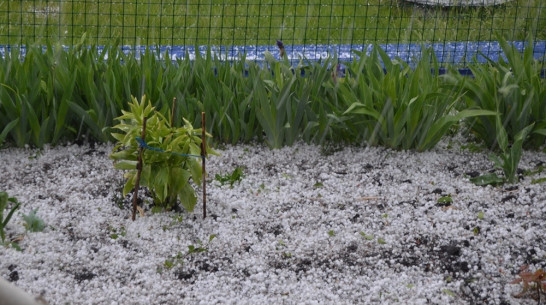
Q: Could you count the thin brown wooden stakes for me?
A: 3